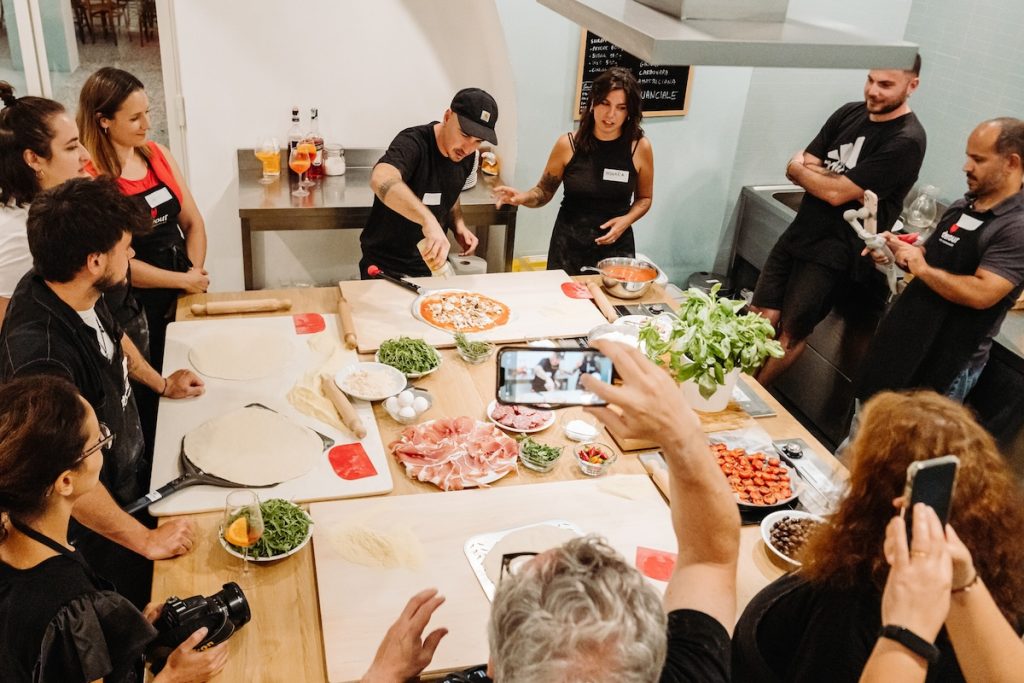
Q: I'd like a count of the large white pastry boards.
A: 3